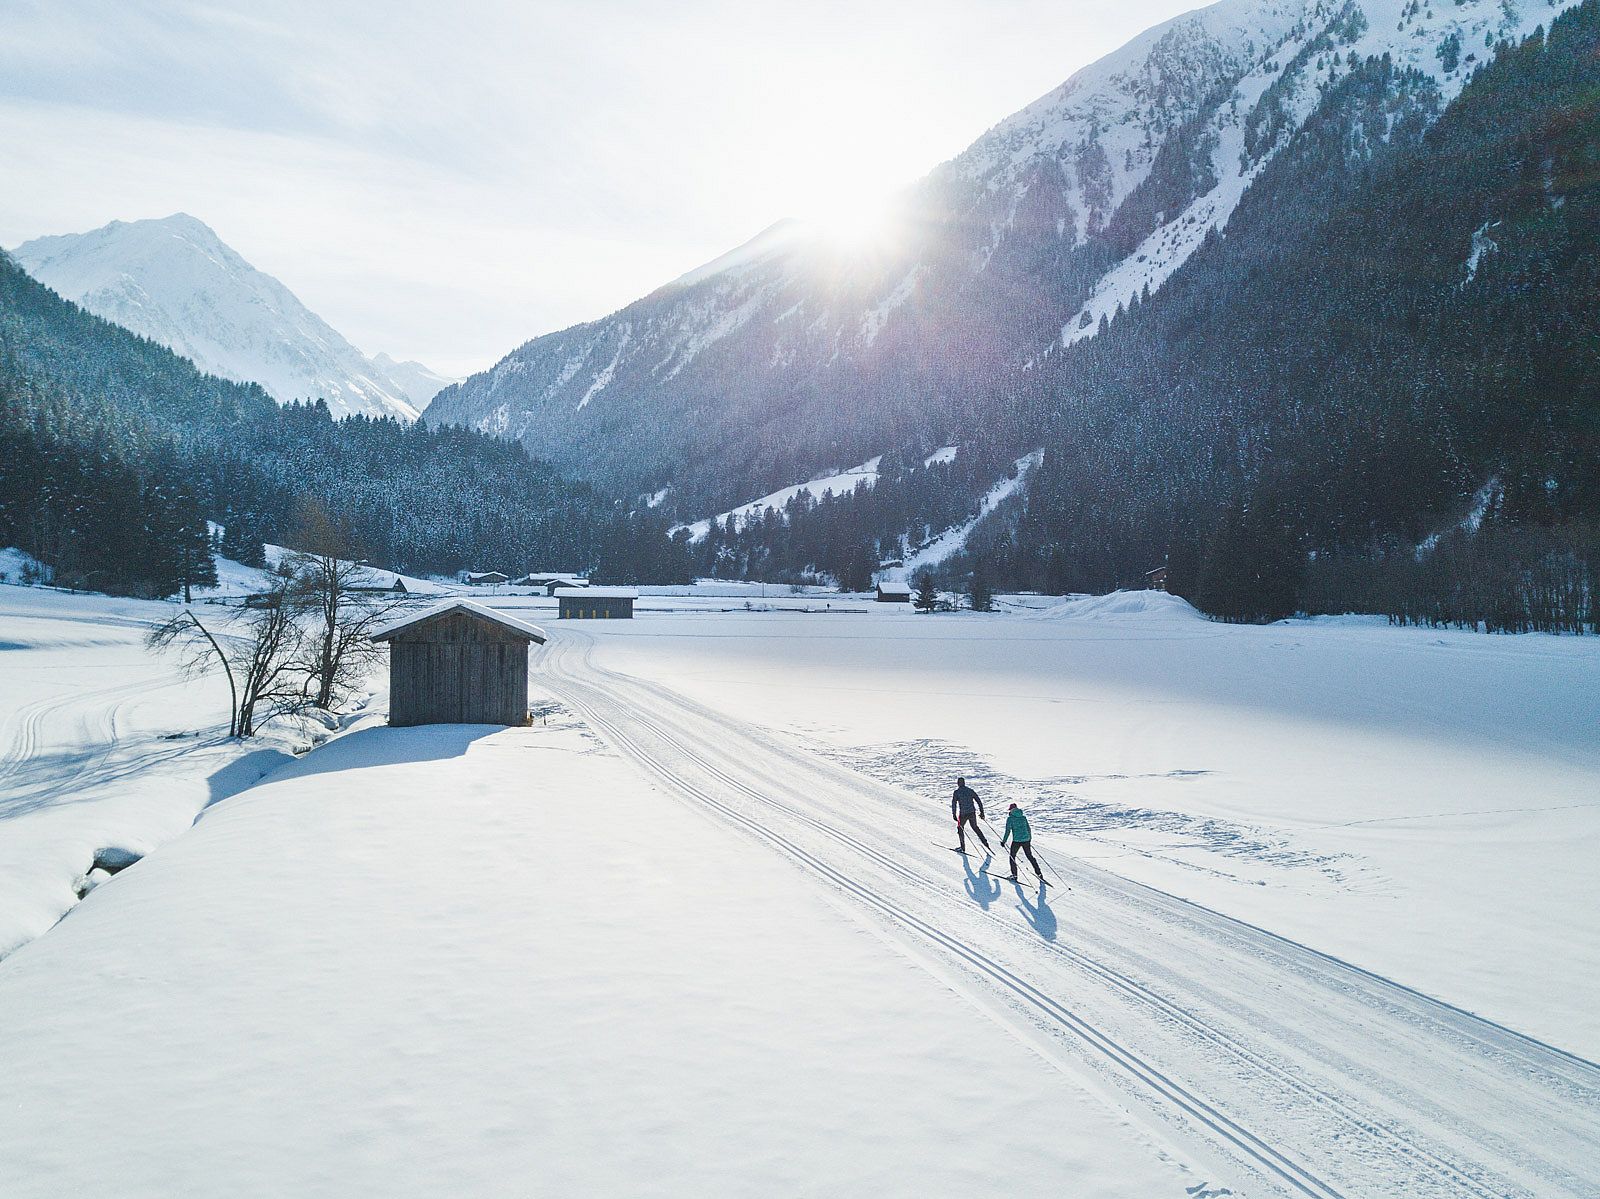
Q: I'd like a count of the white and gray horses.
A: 0